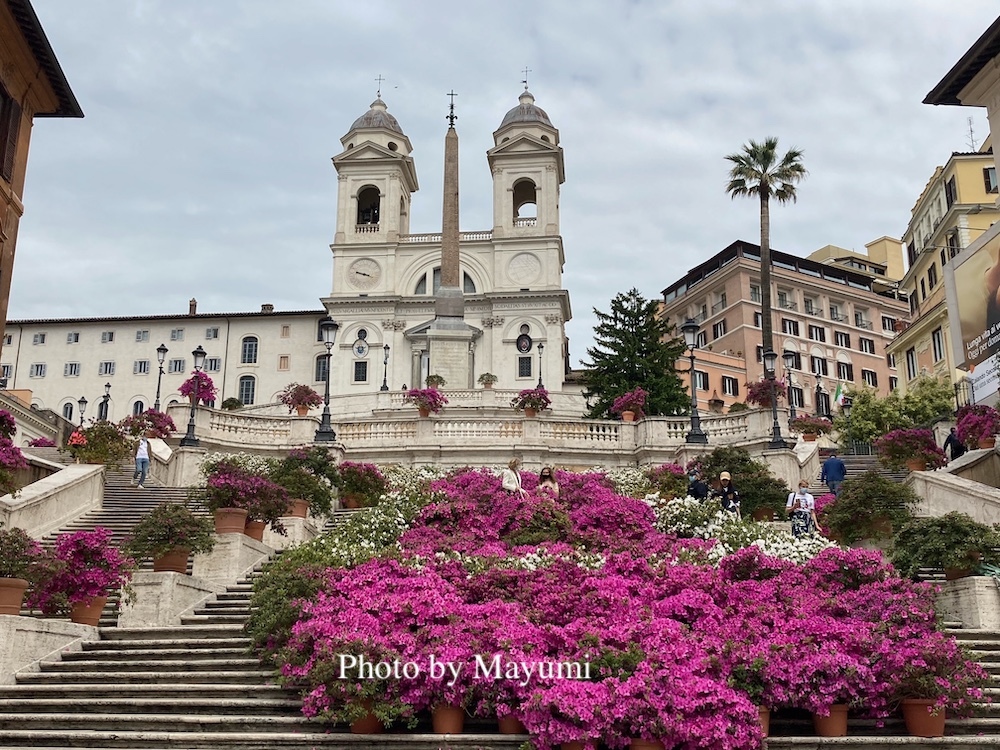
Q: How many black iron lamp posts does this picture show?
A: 12